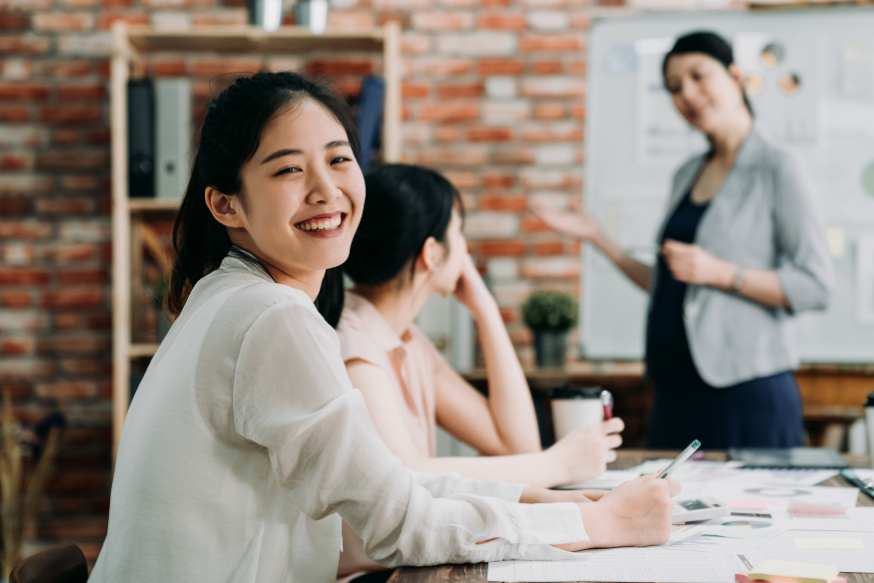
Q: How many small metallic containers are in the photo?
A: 2